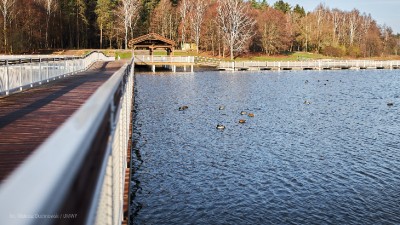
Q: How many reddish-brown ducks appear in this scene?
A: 2